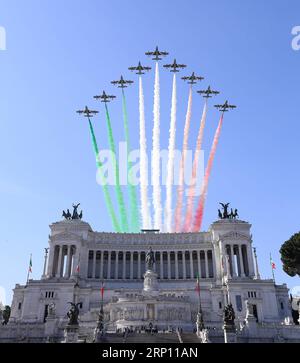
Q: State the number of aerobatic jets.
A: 9